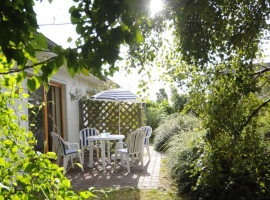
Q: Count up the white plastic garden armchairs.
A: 4